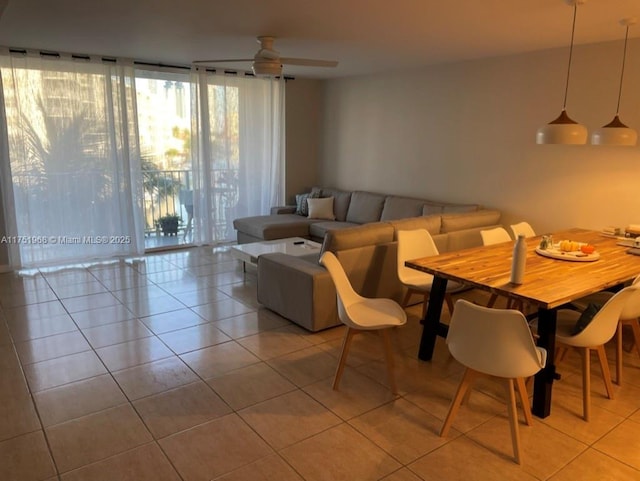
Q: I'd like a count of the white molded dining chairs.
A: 7